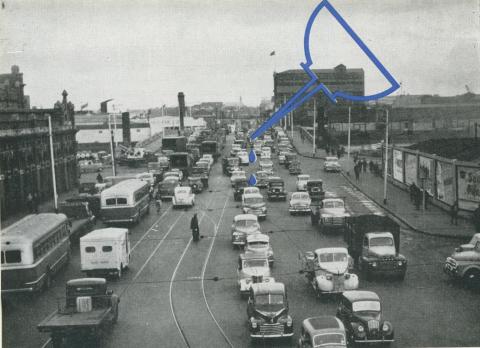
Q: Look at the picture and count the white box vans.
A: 1